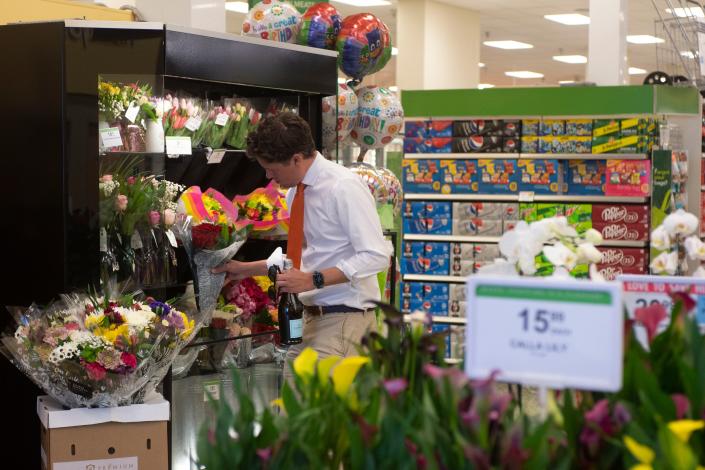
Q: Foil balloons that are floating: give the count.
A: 7